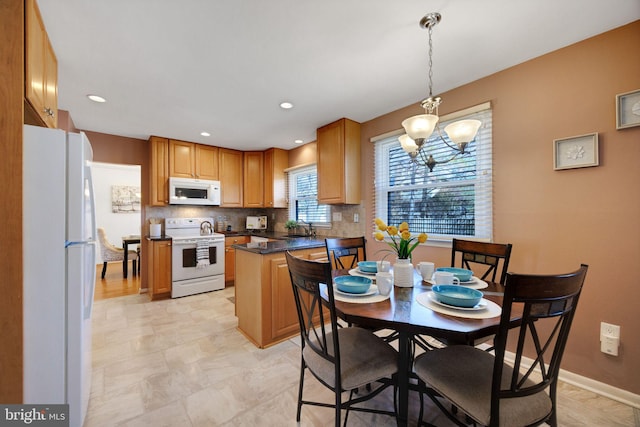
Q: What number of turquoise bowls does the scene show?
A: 4